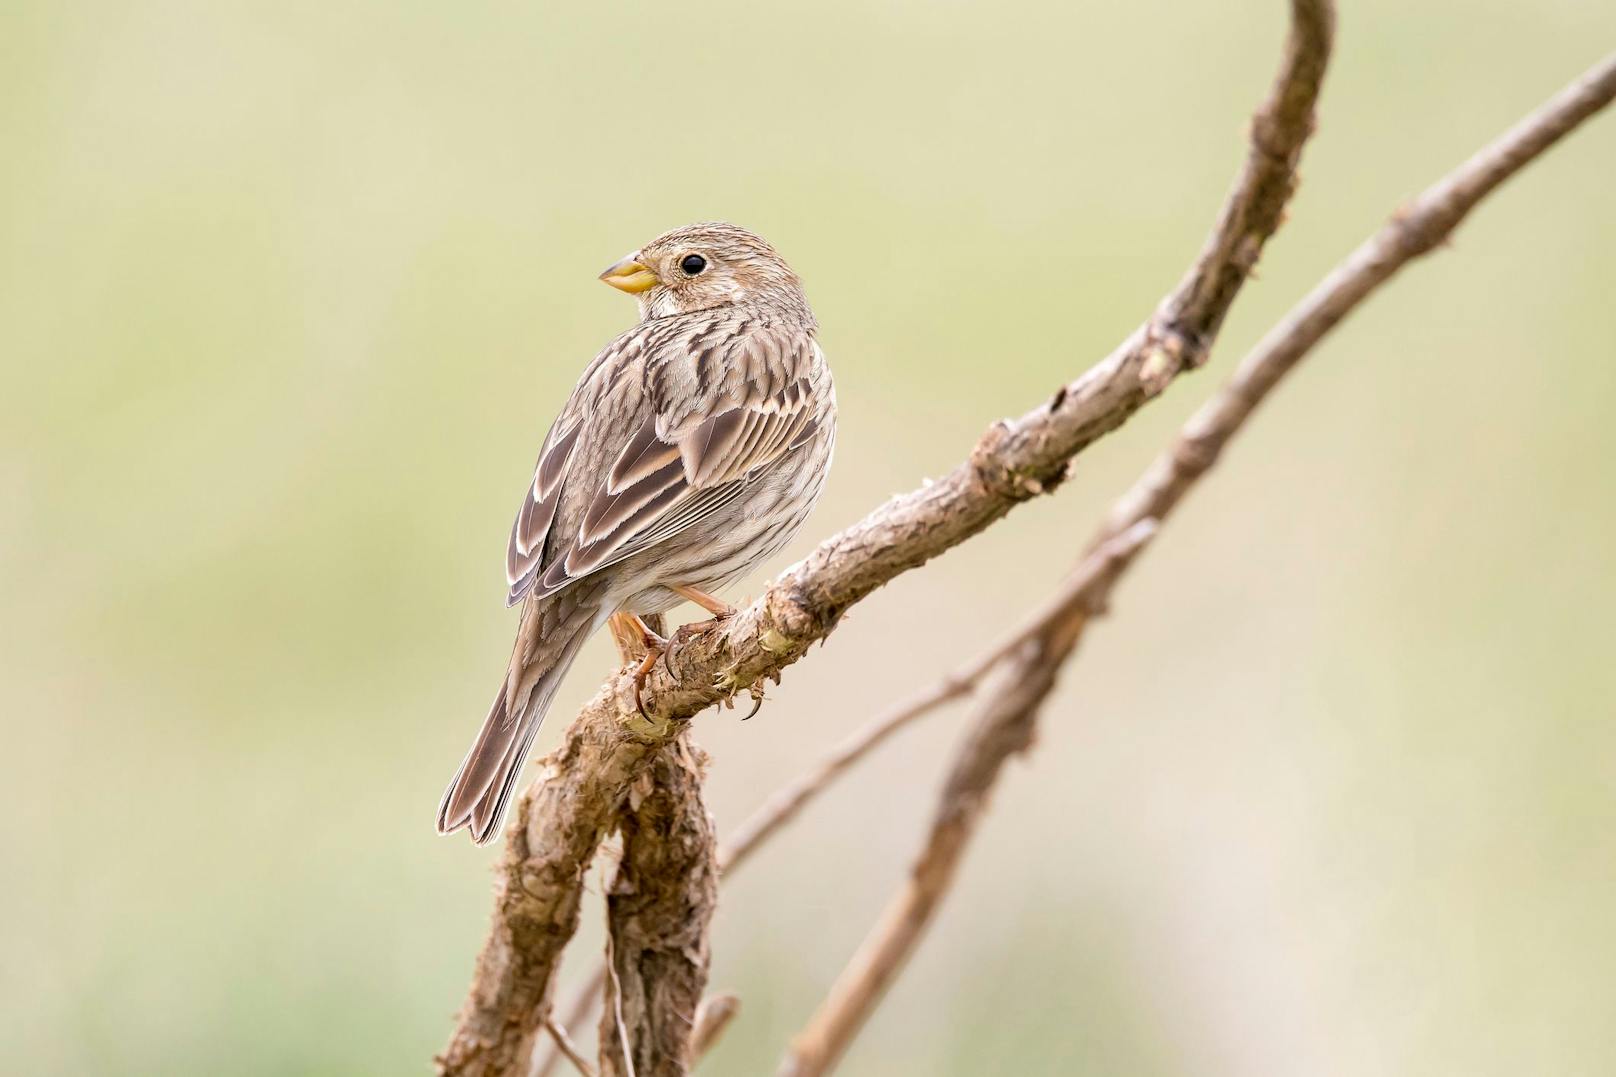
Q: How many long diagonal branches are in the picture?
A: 3